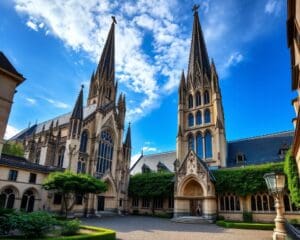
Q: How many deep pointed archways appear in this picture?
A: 2